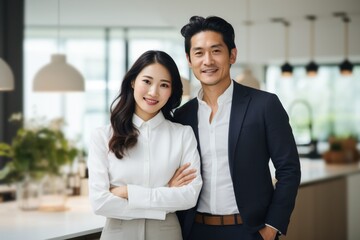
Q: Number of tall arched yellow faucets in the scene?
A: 0